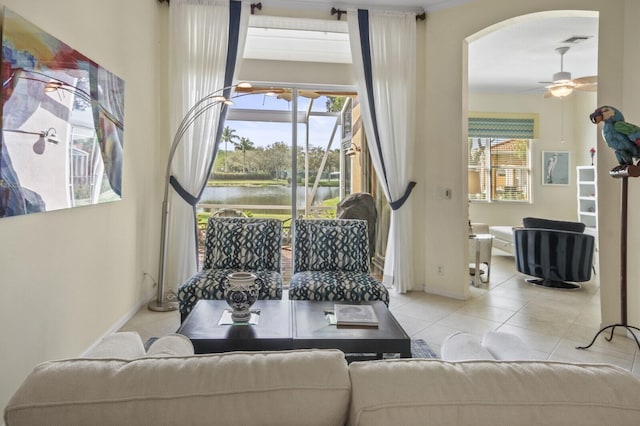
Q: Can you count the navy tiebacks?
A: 2